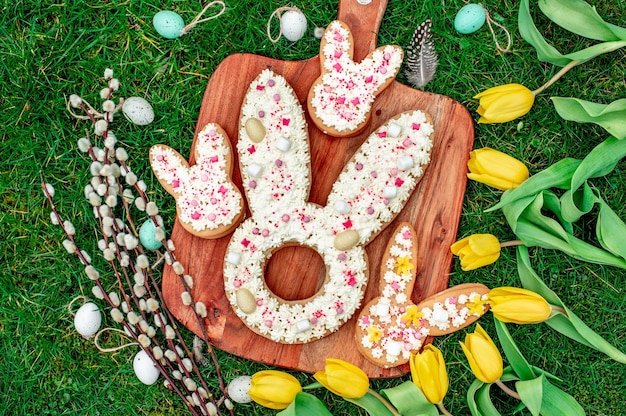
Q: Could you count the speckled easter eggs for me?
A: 8